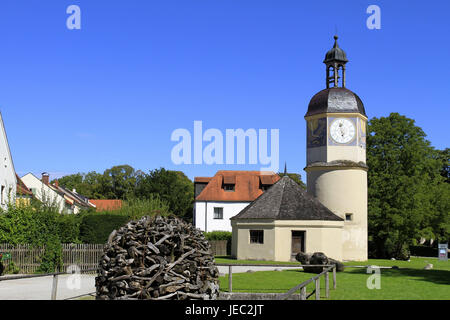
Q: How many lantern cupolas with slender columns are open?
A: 1